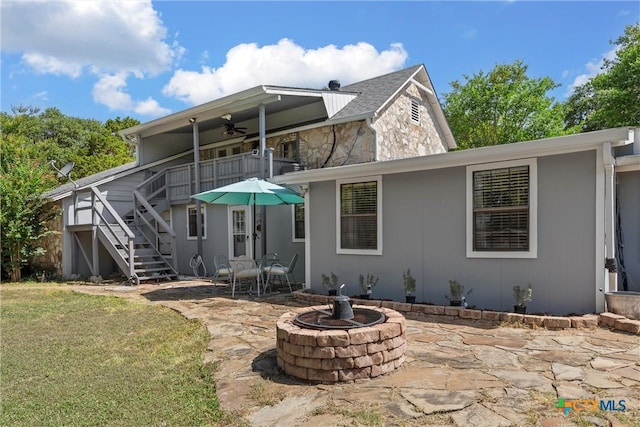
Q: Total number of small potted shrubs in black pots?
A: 5